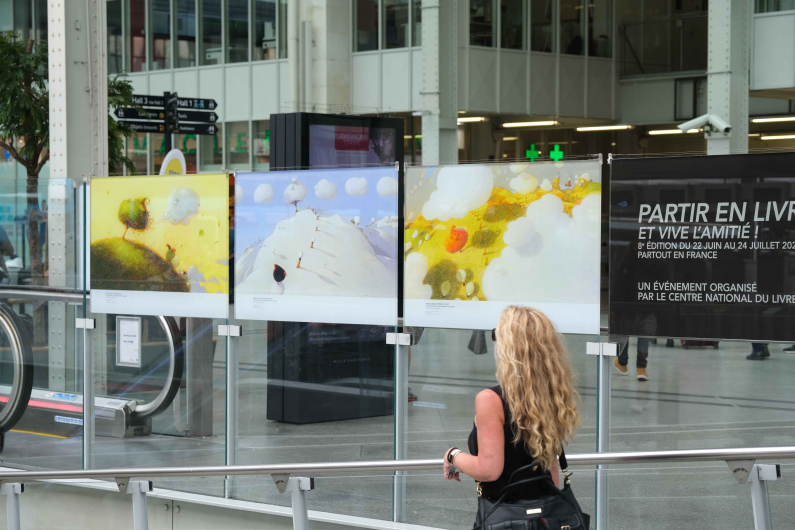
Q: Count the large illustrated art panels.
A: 3